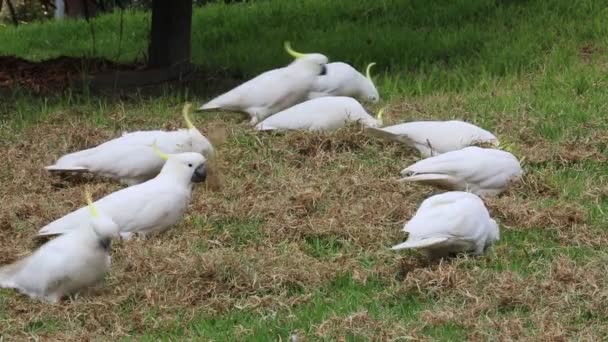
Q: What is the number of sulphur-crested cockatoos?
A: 9